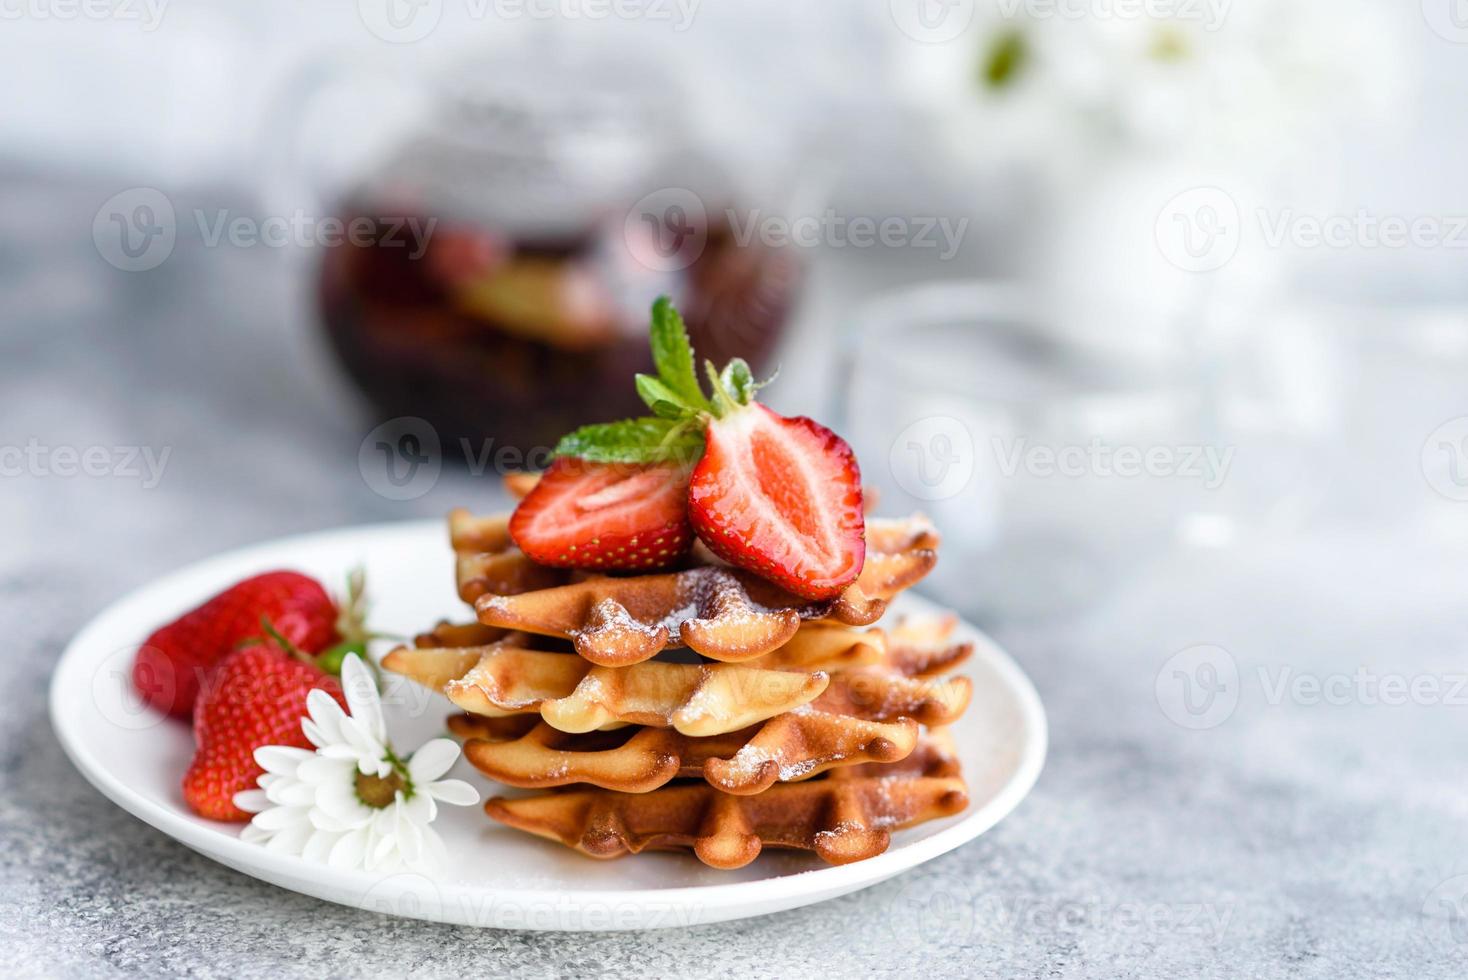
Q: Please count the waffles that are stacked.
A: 4